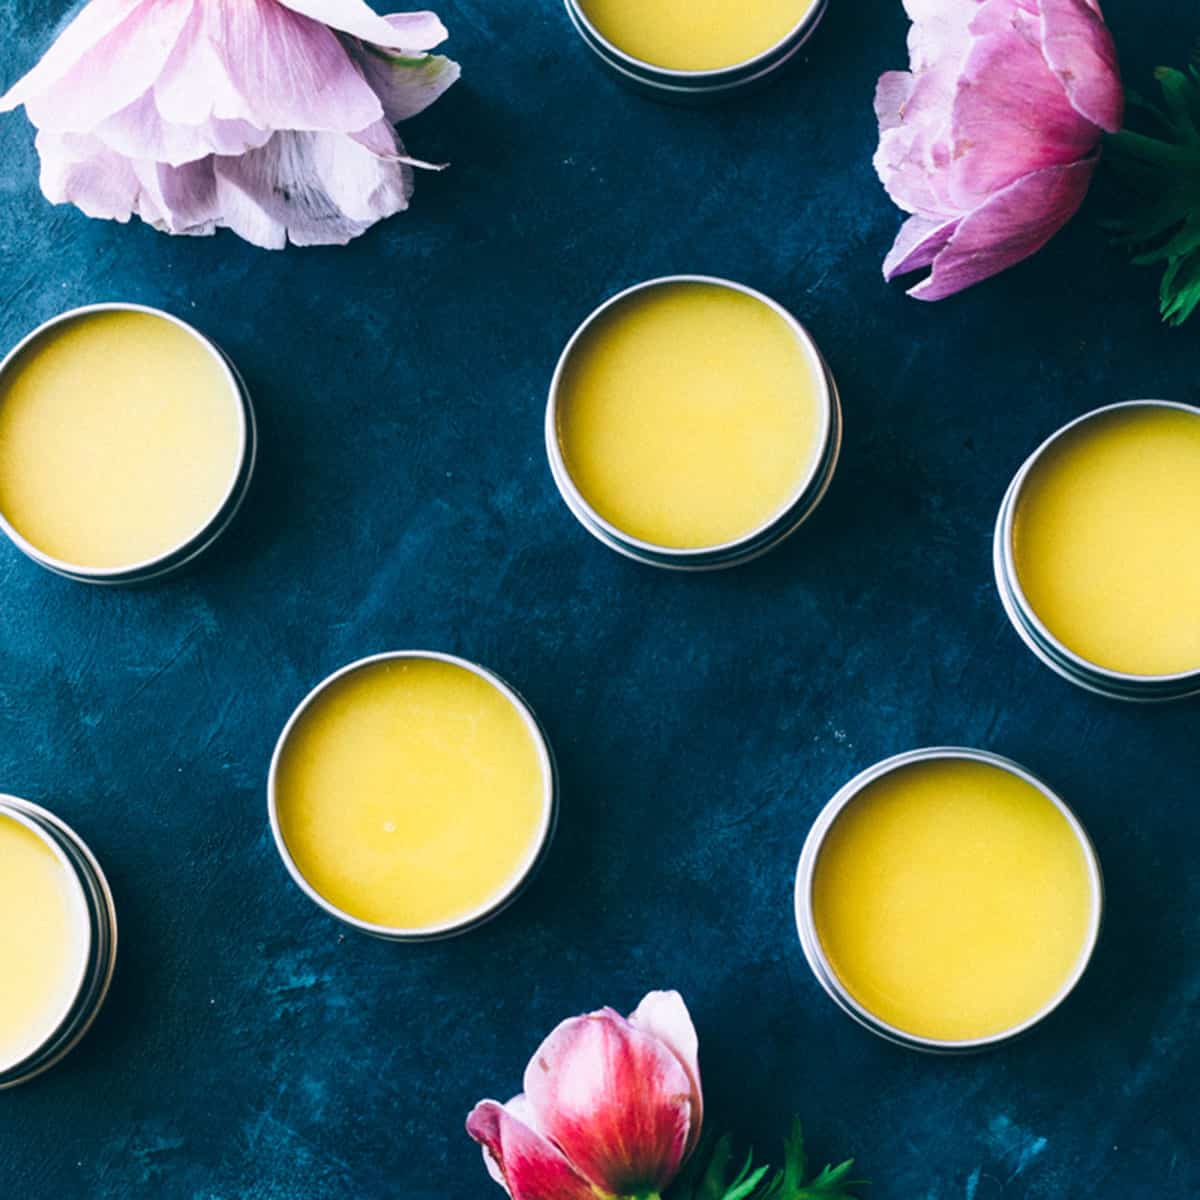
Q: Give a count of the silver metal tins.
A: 7